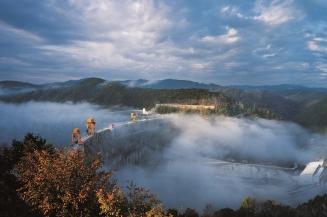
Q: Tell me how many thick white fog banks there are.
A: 2